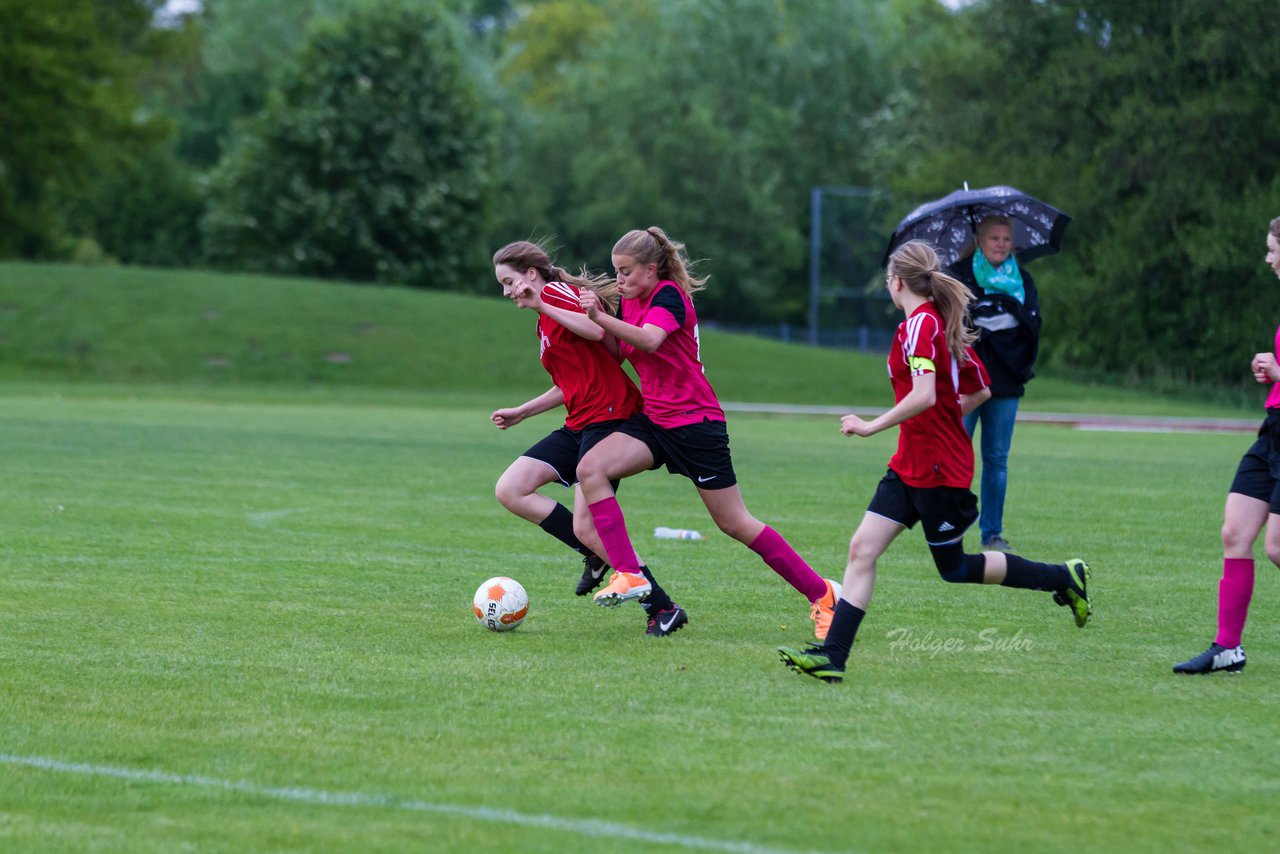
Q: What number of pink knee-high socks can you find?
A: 3